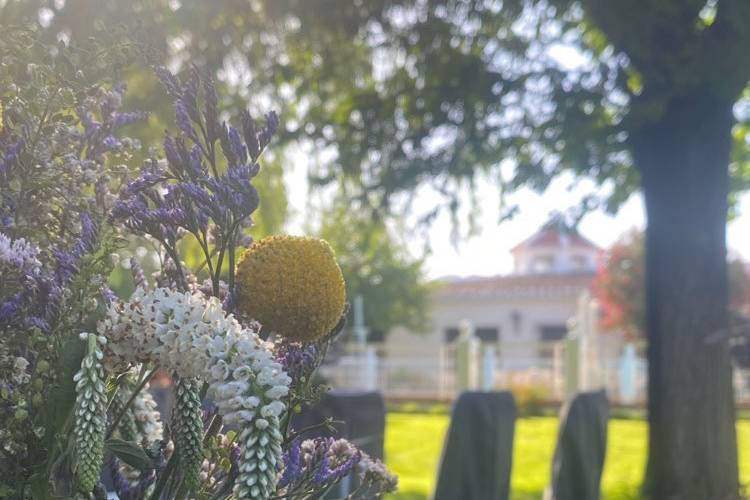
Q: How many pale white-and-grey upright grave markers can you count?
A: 0